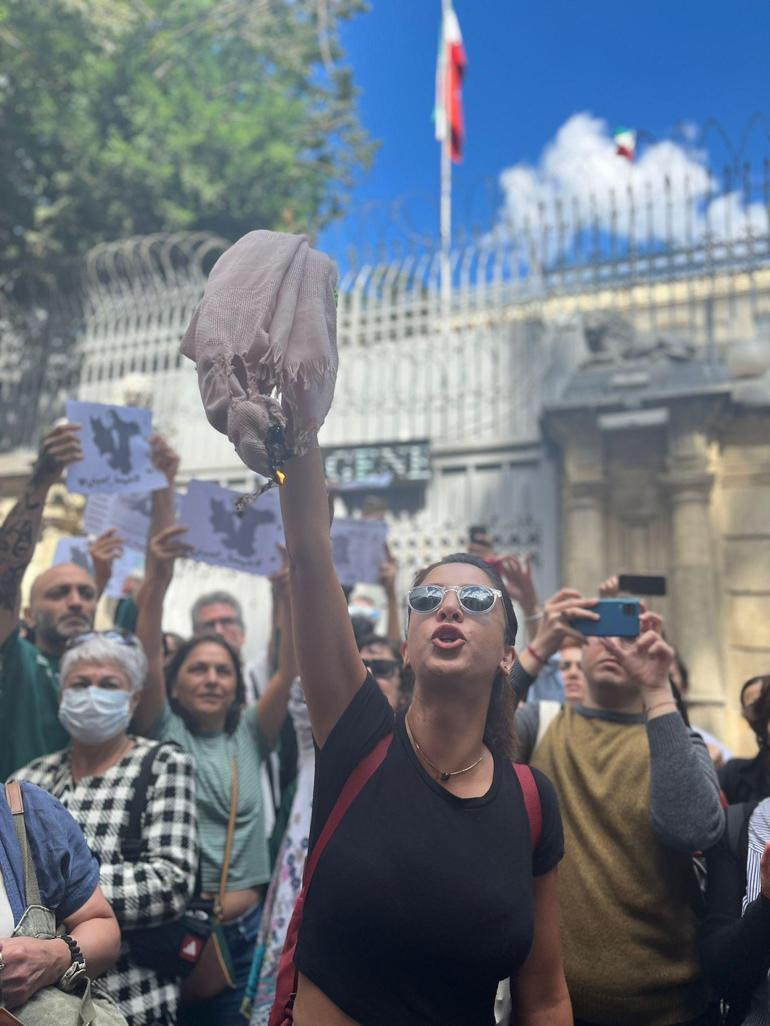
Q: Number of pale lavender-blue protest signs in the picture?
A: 5